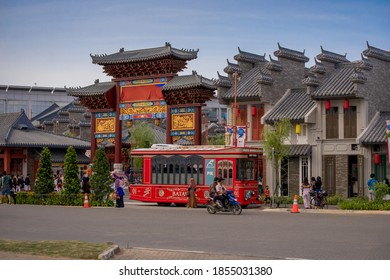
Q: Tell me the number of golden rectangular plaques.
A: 2